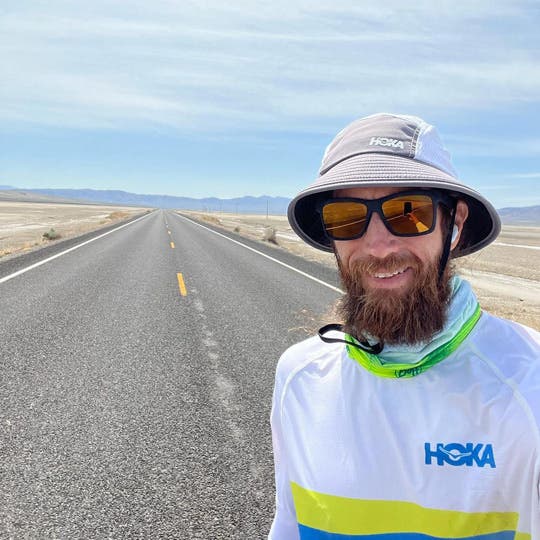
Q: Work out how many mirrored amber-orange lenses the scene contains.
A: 2